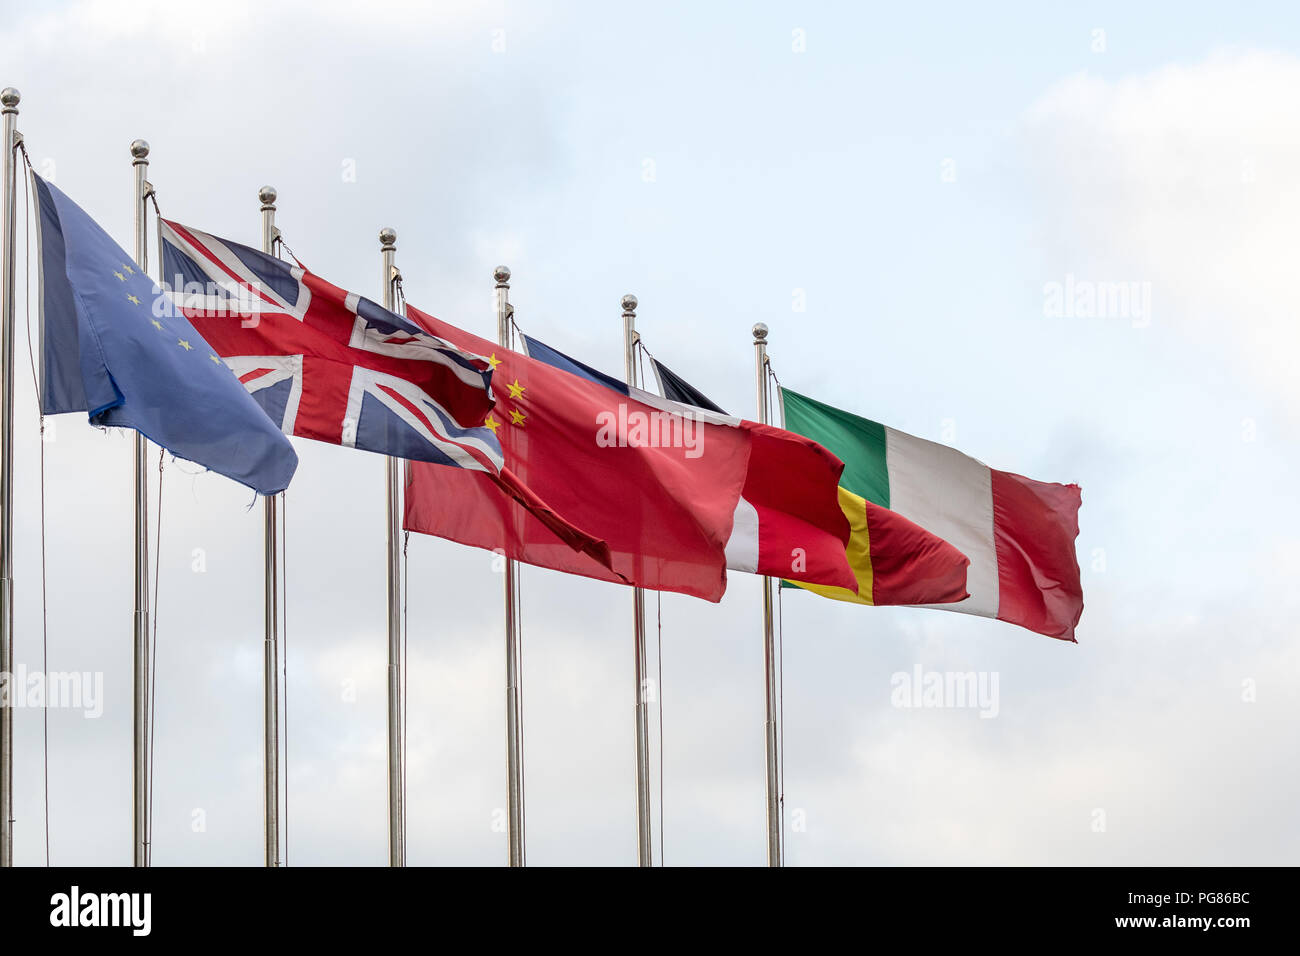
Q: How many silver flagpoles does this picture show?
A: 7